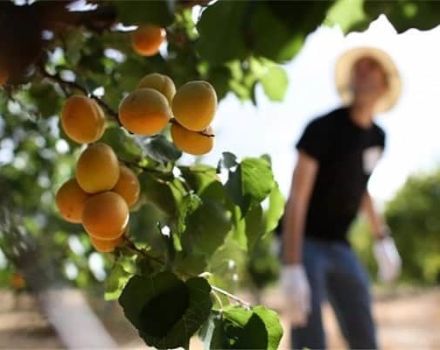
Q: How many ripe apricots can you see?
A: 11